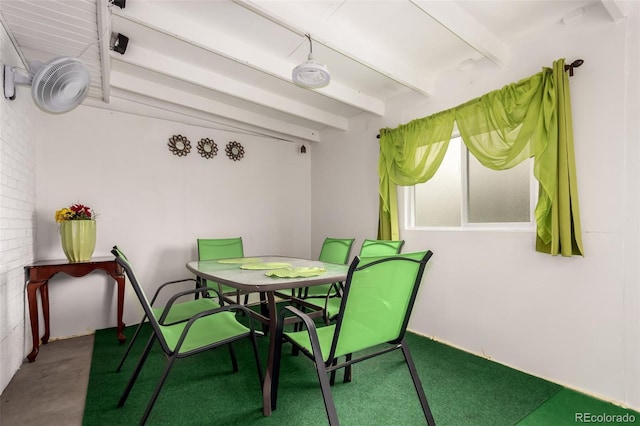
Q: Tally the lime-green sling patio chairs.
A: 6